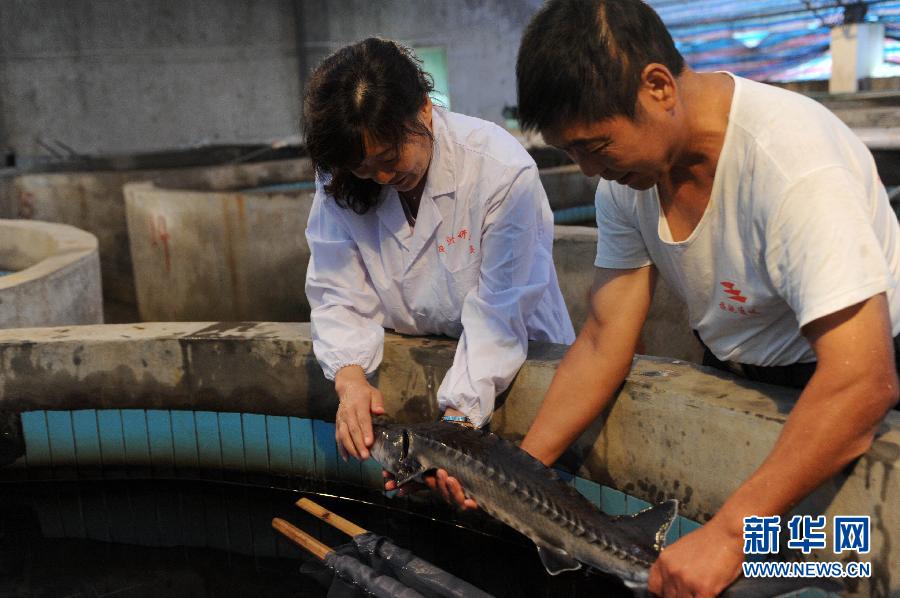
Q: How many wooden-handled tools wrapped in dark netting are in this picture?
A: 2